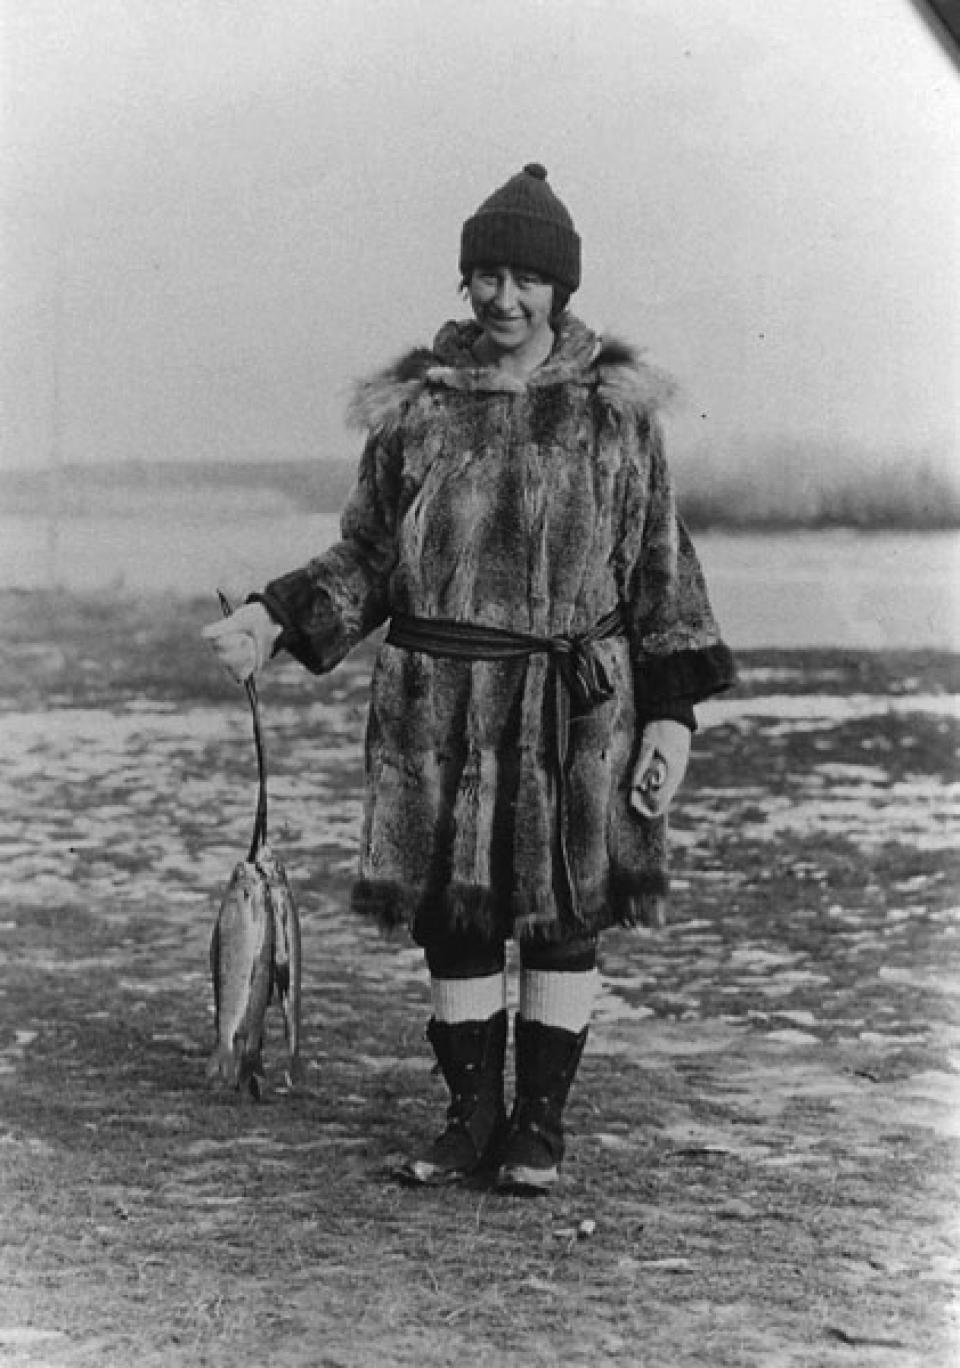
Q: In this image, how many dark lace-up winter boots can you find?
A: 2